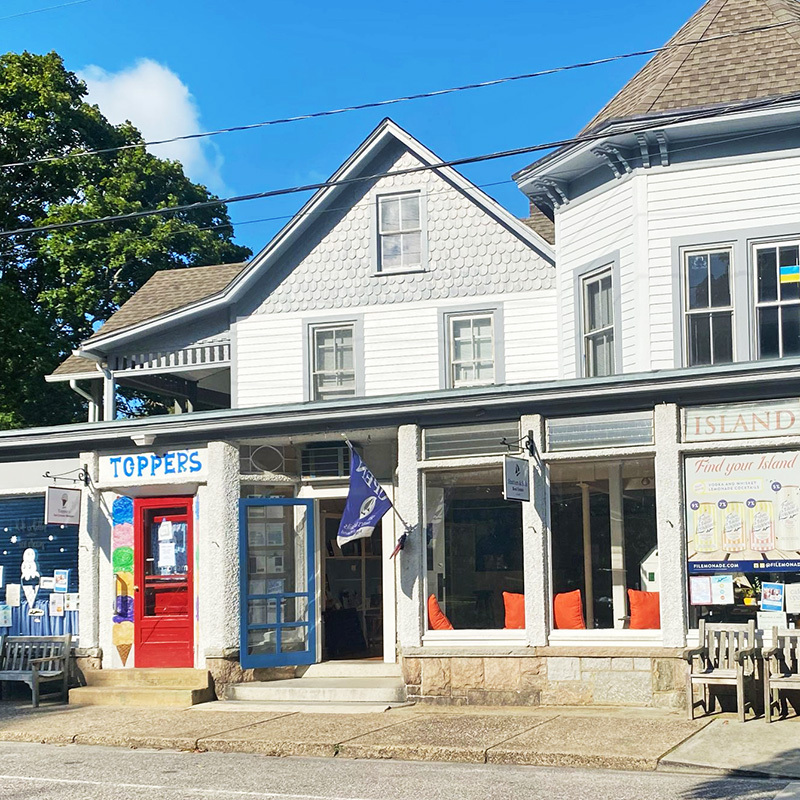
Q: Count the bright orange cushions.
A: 4